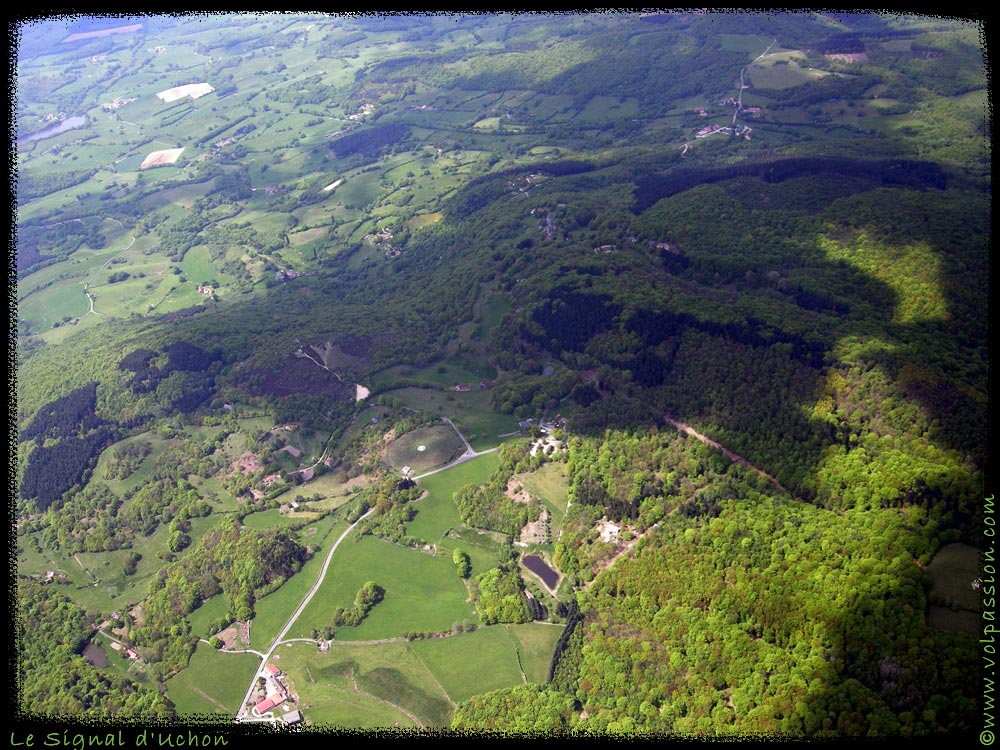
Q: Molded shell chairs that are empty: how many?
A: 0